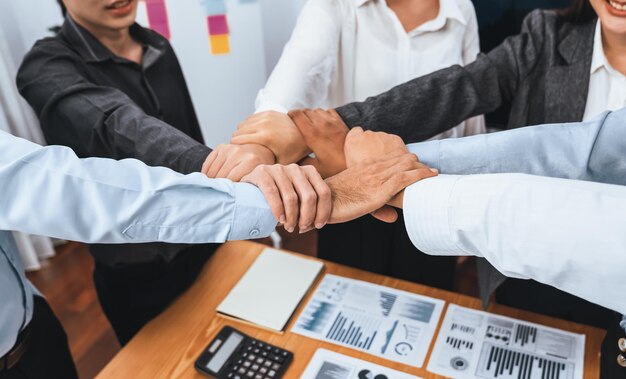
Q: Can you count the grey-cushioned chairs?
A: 0